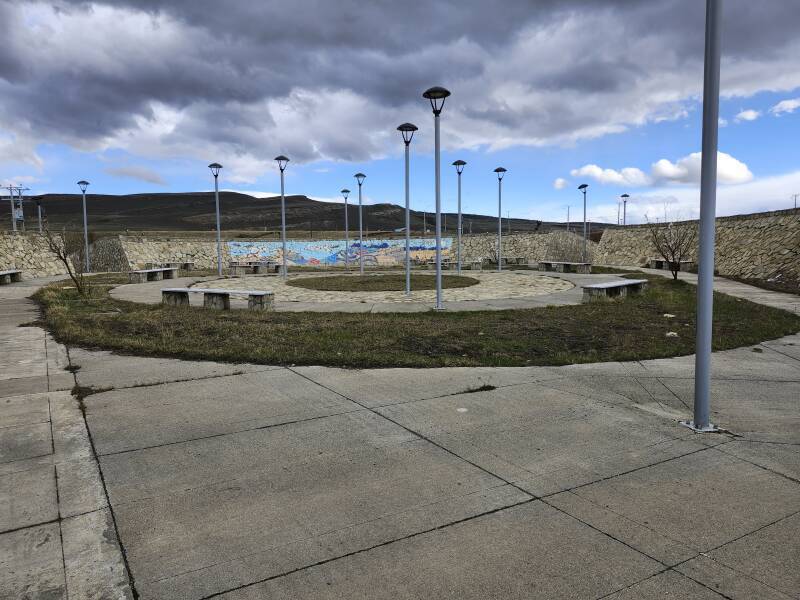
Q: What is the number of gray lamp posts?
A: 13